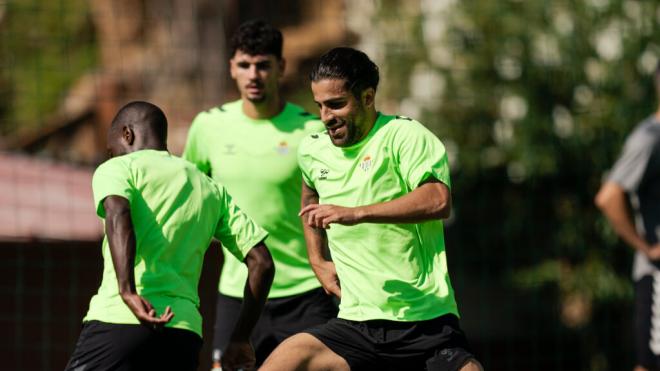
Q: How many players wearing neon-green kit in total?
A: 3